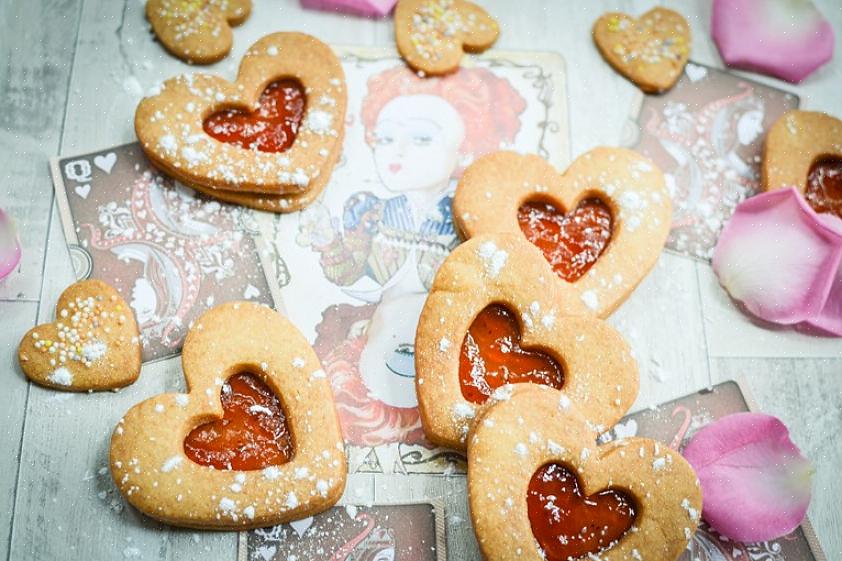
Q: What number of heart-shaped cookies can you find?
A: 10